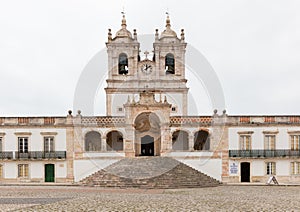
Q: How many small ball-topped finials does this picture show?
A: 8